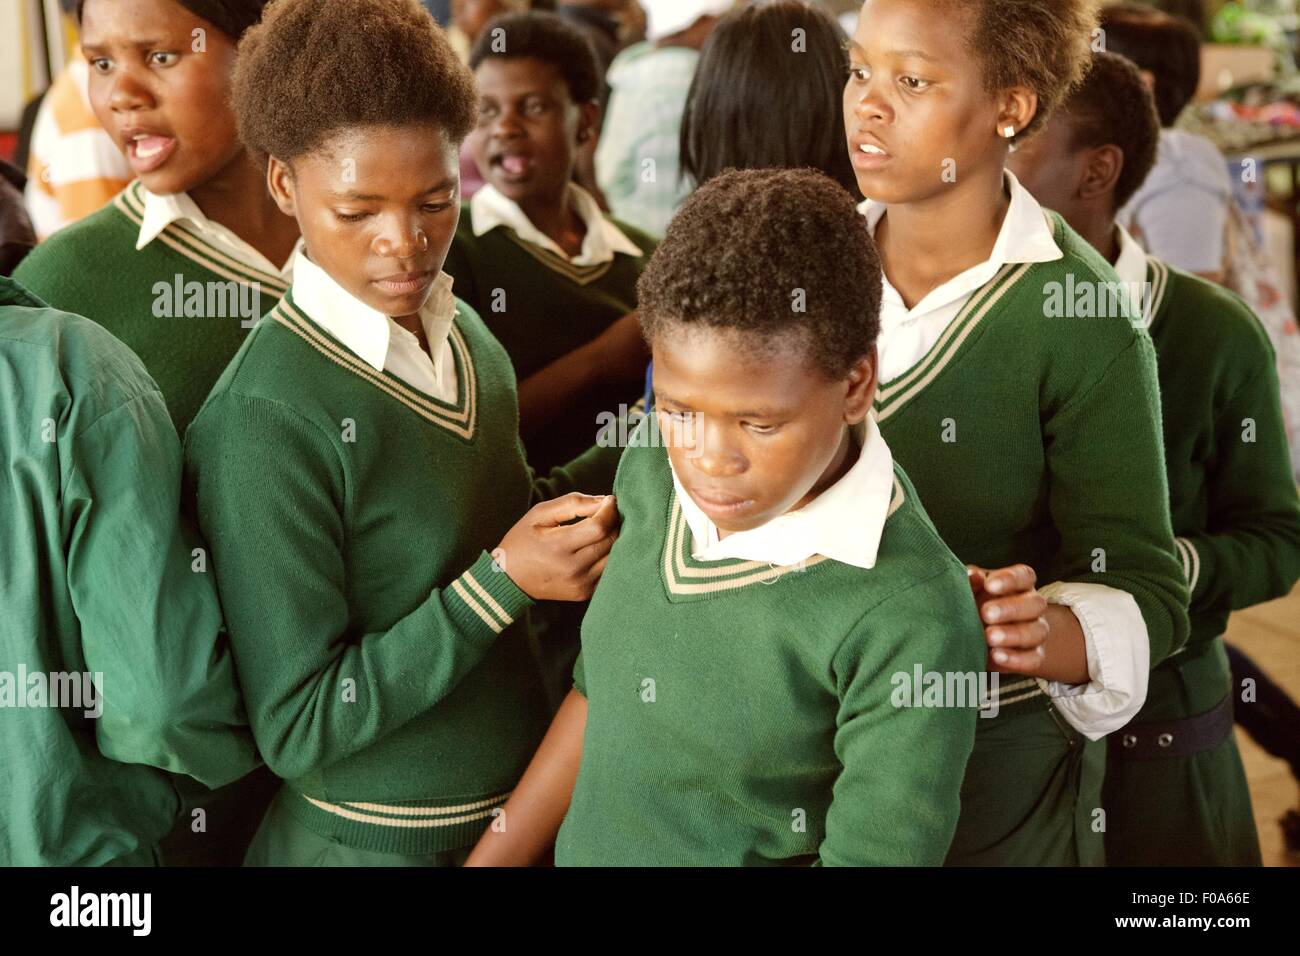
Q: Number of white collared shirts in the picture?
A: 6